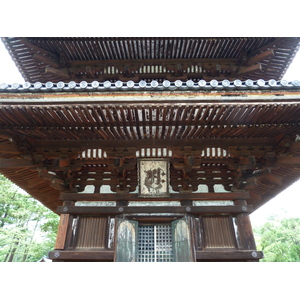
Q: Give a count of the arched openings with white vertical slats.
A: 6